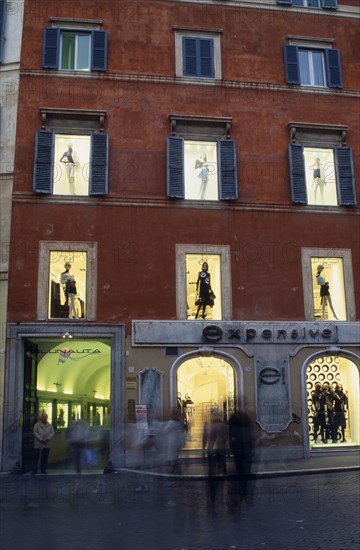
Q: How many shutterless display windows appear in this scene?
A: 4